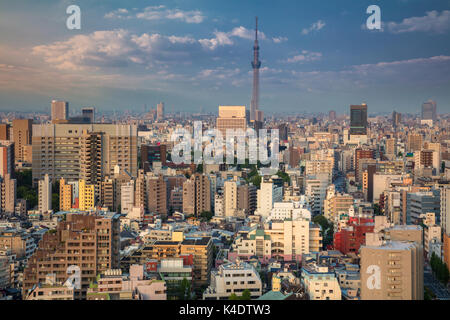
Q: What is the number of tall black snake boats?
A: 0